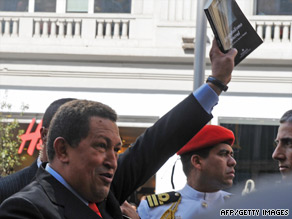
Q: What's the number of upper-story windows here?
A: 5